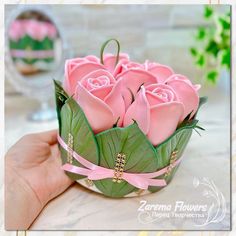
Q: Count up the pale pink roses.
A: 7